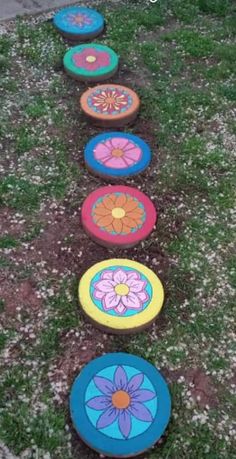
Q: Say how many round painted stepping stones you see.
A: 7